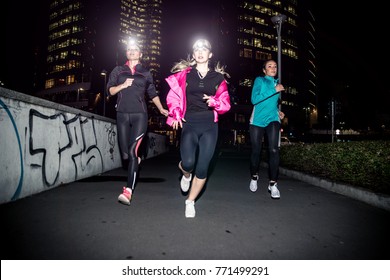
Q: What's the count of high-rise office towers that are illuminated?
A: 3